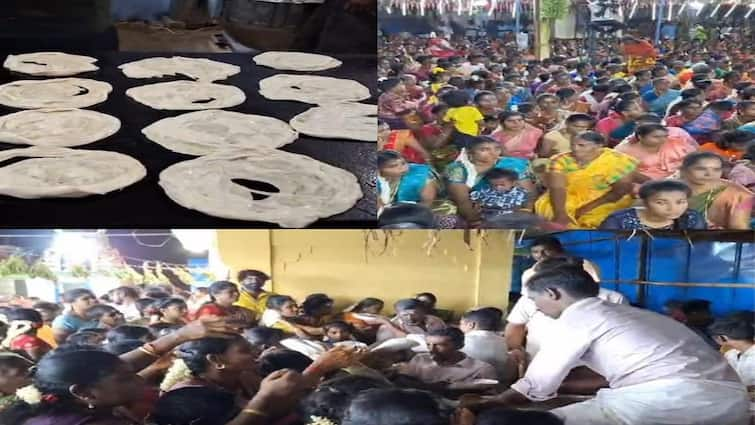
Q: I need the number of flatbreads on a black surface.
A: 11